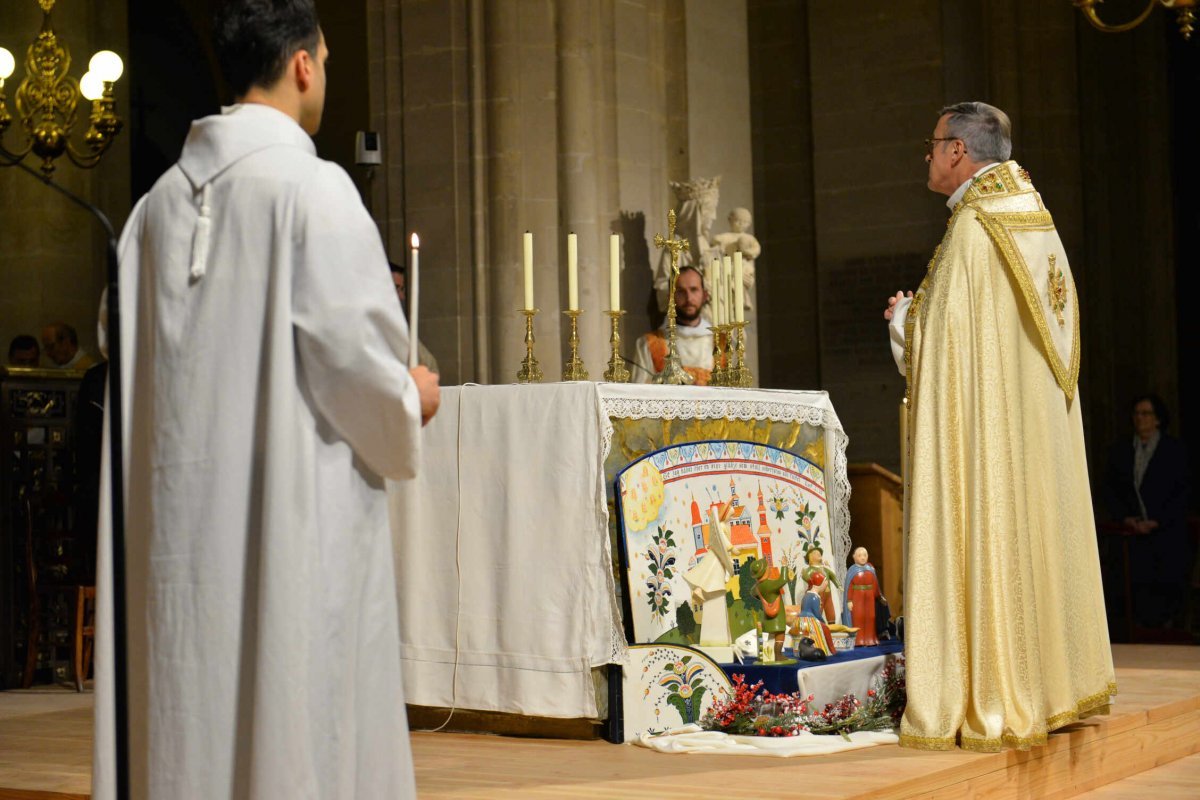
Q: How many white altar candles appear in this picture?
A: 6